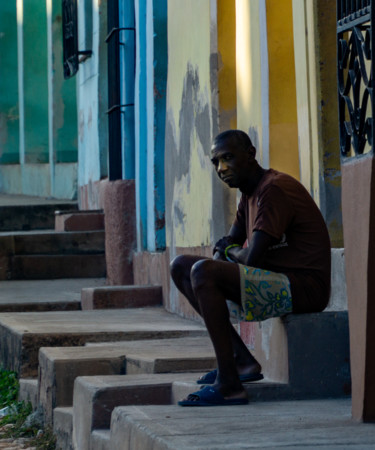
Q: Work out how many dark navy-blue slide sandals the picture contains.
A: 2